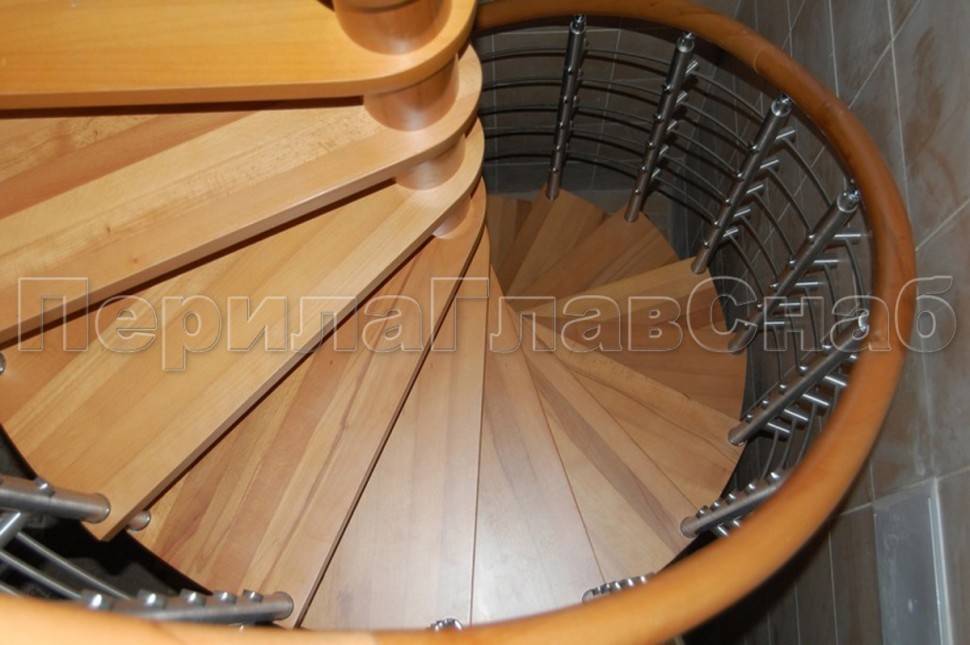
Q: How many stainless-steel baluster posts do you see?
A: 10